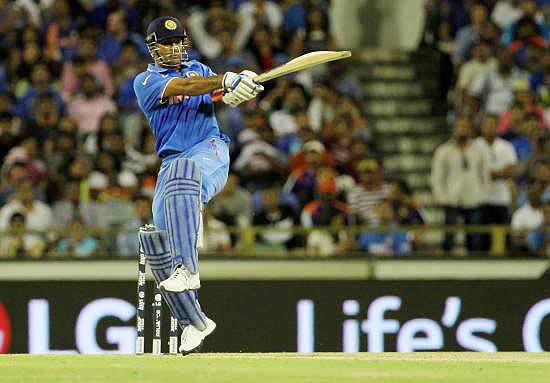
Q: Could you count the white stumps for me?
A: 3